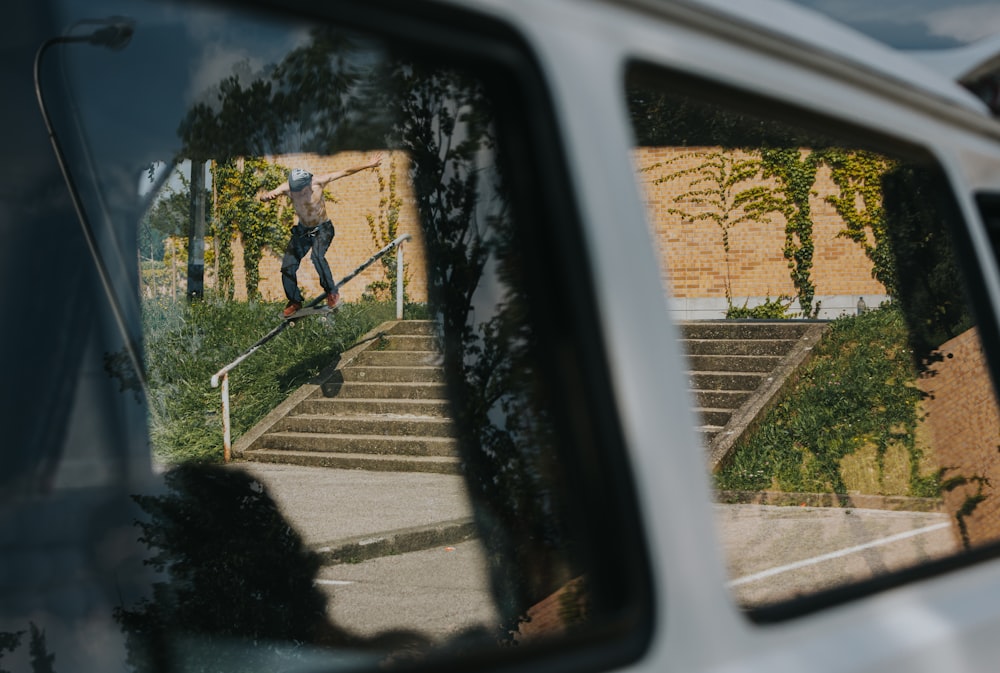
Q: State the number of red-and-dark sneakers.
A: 2